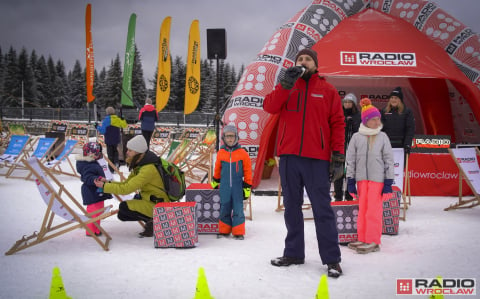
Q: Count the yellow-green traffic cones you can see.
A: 4